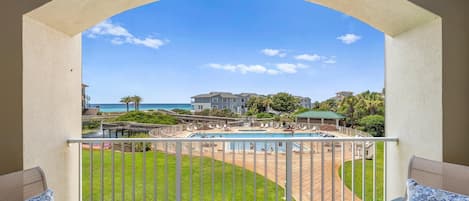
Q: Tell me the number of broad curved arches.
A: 1